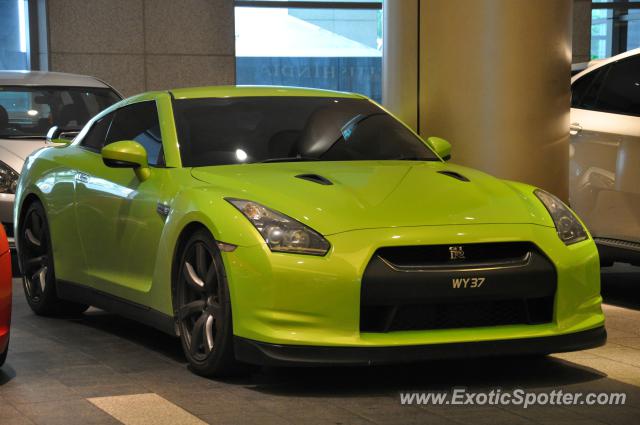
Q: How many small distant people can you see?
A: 0